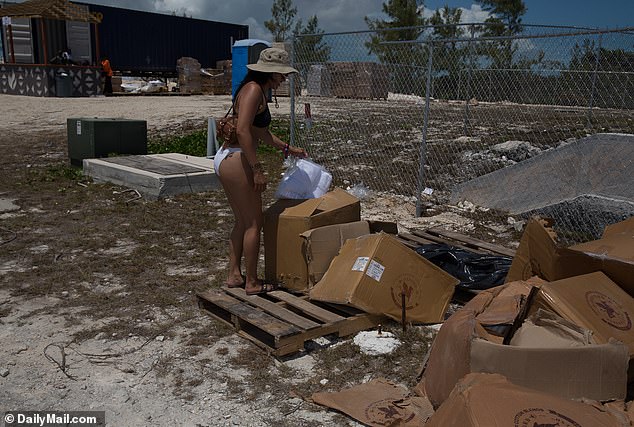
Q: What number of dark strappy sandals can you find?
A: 2